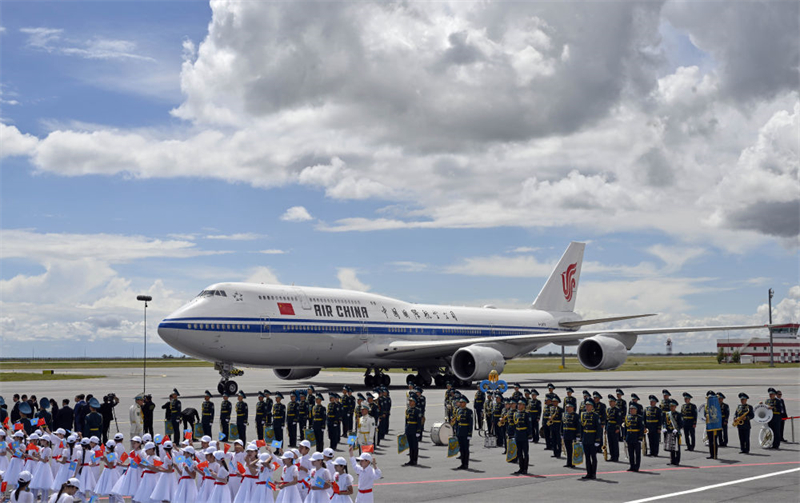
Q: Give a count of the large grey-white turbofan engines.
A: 3